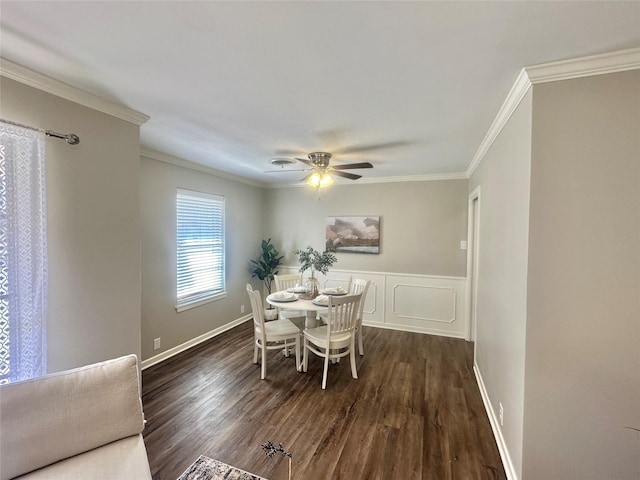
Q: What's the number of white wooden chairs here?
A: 4